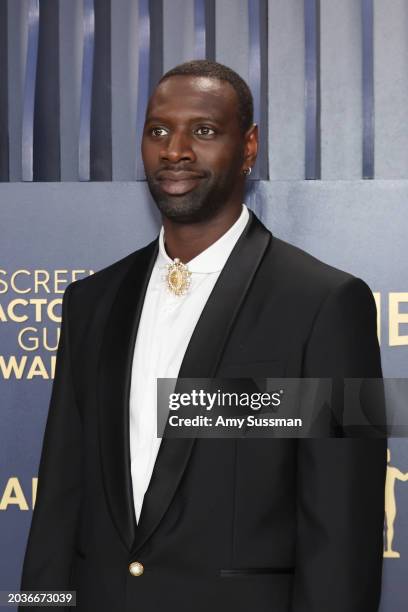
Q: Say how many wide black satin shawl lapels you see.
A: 2